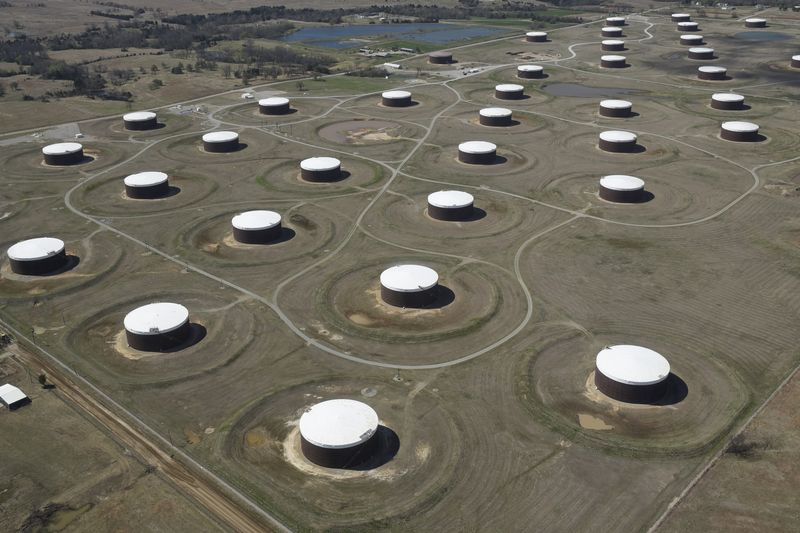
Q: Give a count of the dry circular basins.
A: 1